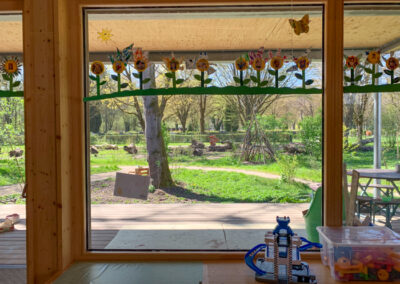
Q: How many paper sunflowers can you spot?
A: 13